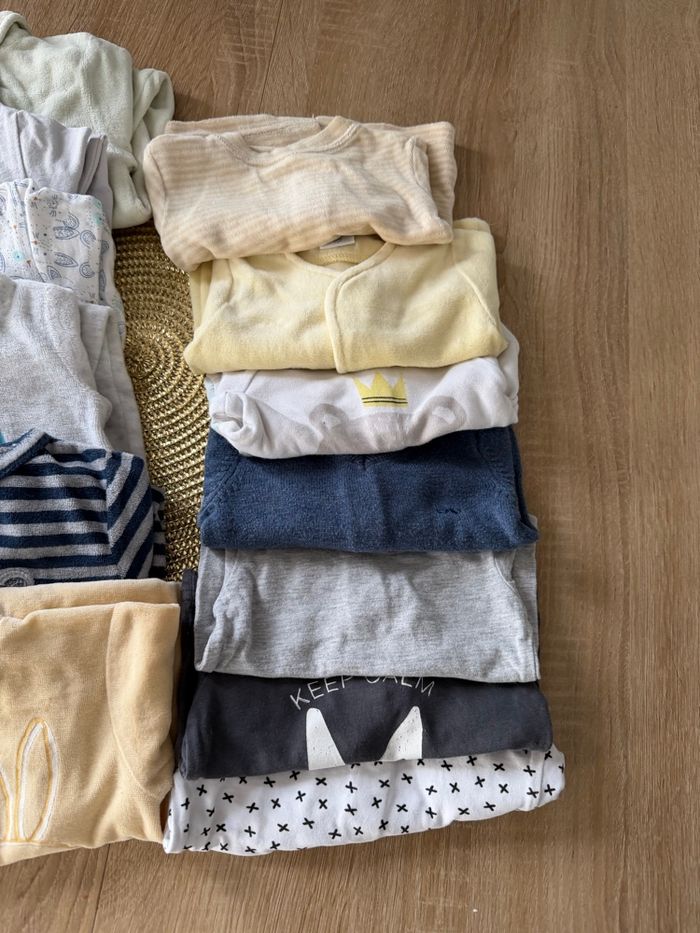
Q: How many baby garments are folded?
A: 13